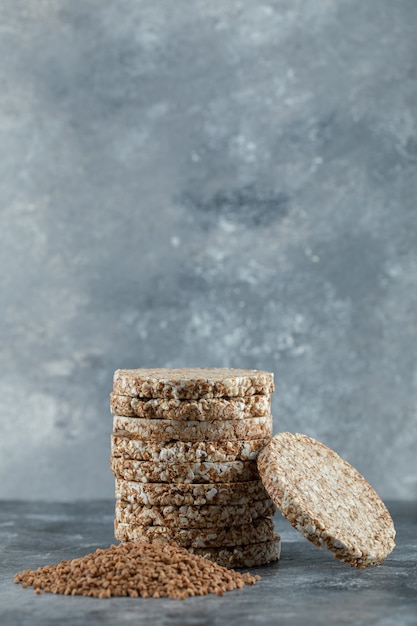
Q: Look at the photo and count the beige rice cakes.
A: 10